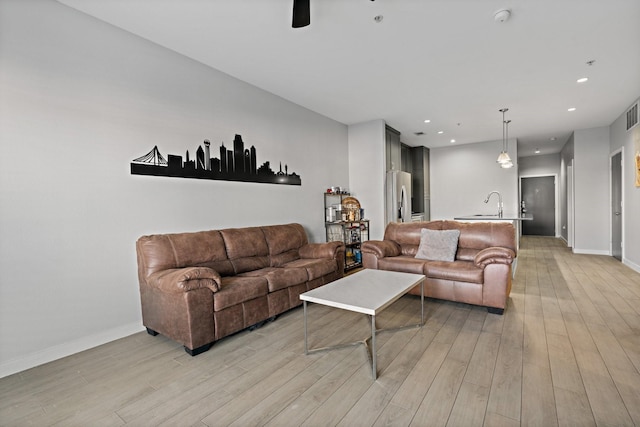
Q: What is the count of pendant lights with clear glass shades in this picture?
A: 2